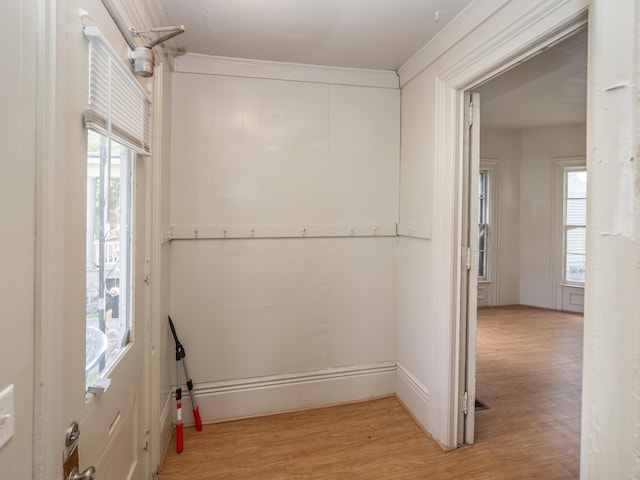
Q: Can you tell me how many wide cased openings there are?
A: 1